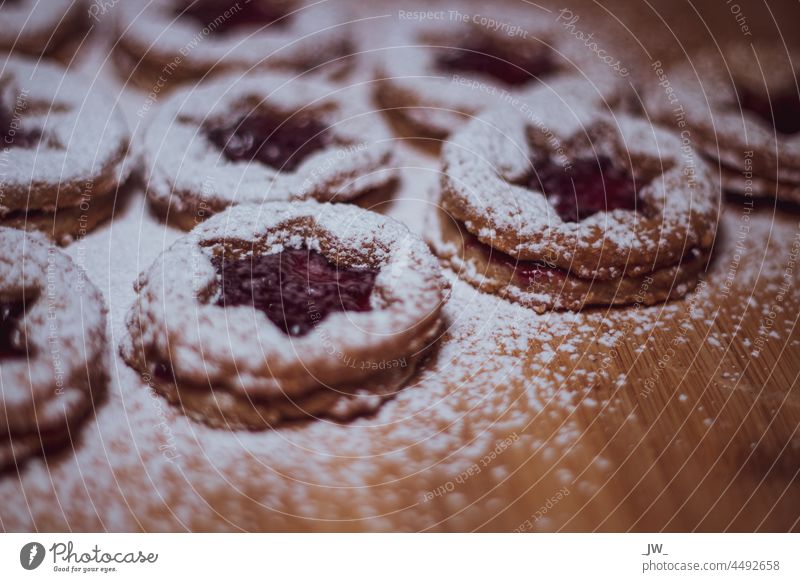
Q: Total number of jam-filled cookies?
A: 9